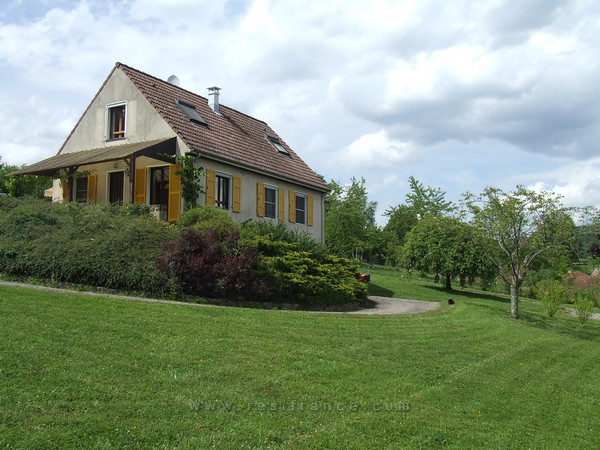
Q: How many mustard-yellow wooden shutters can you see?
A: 10